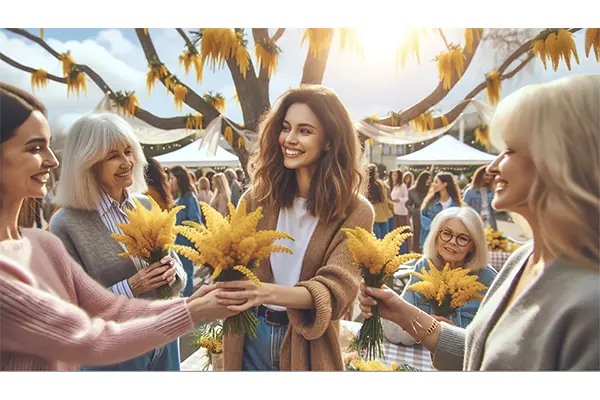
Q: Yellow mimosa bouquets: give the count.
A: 4